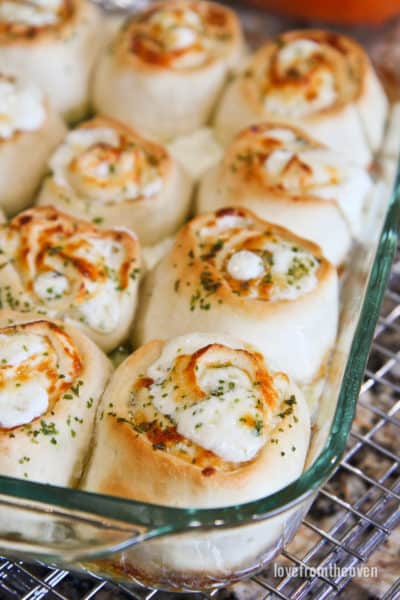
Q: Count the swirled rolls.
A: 10